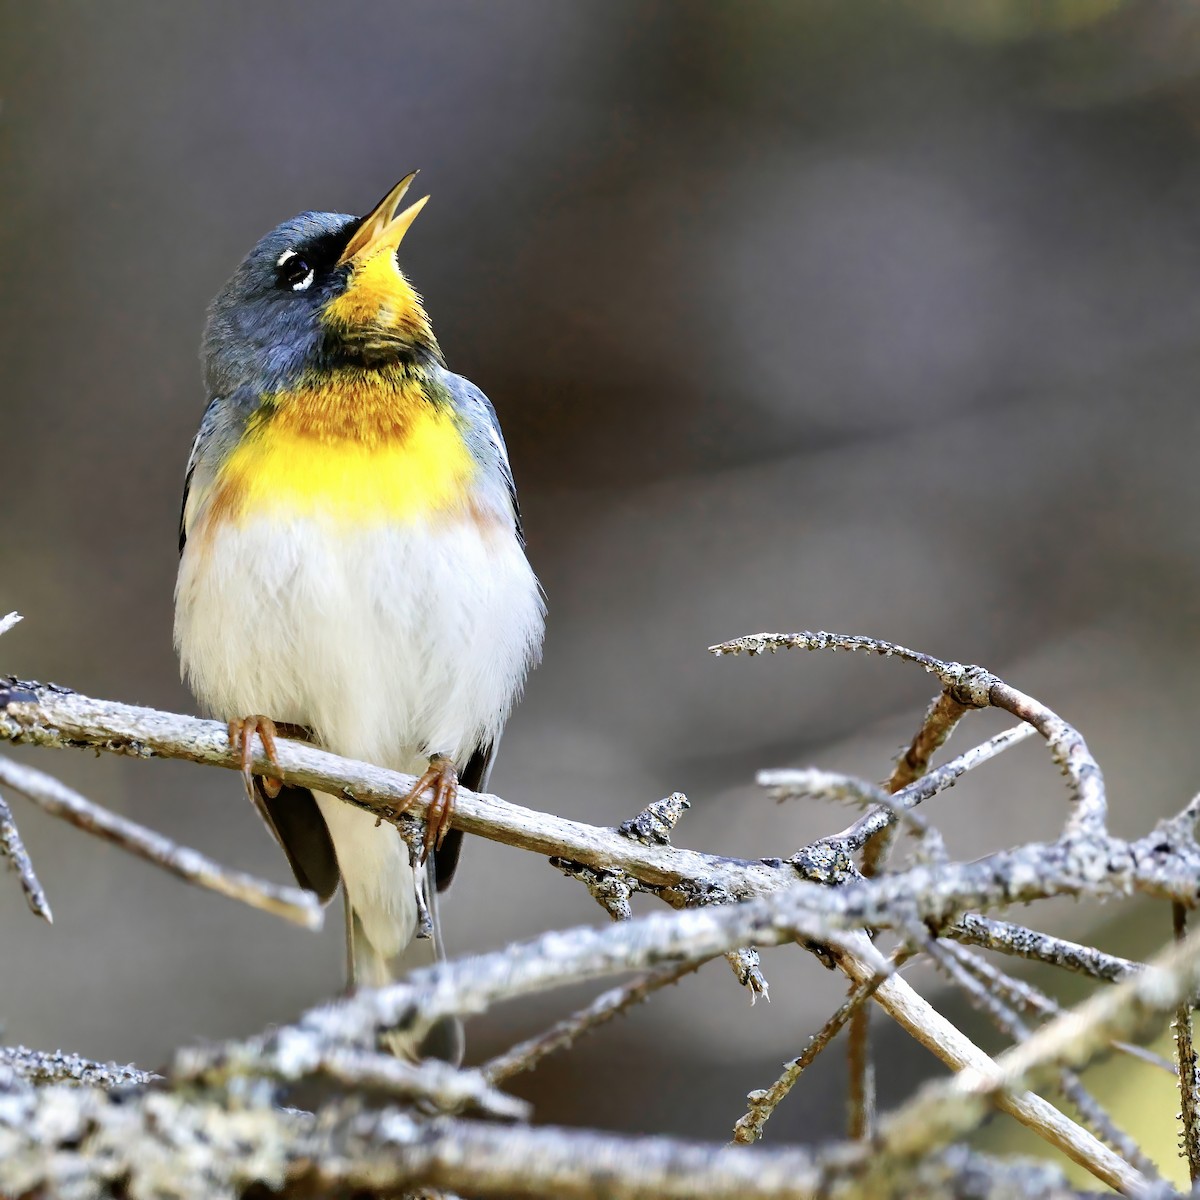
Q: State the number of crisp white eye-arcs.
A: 2